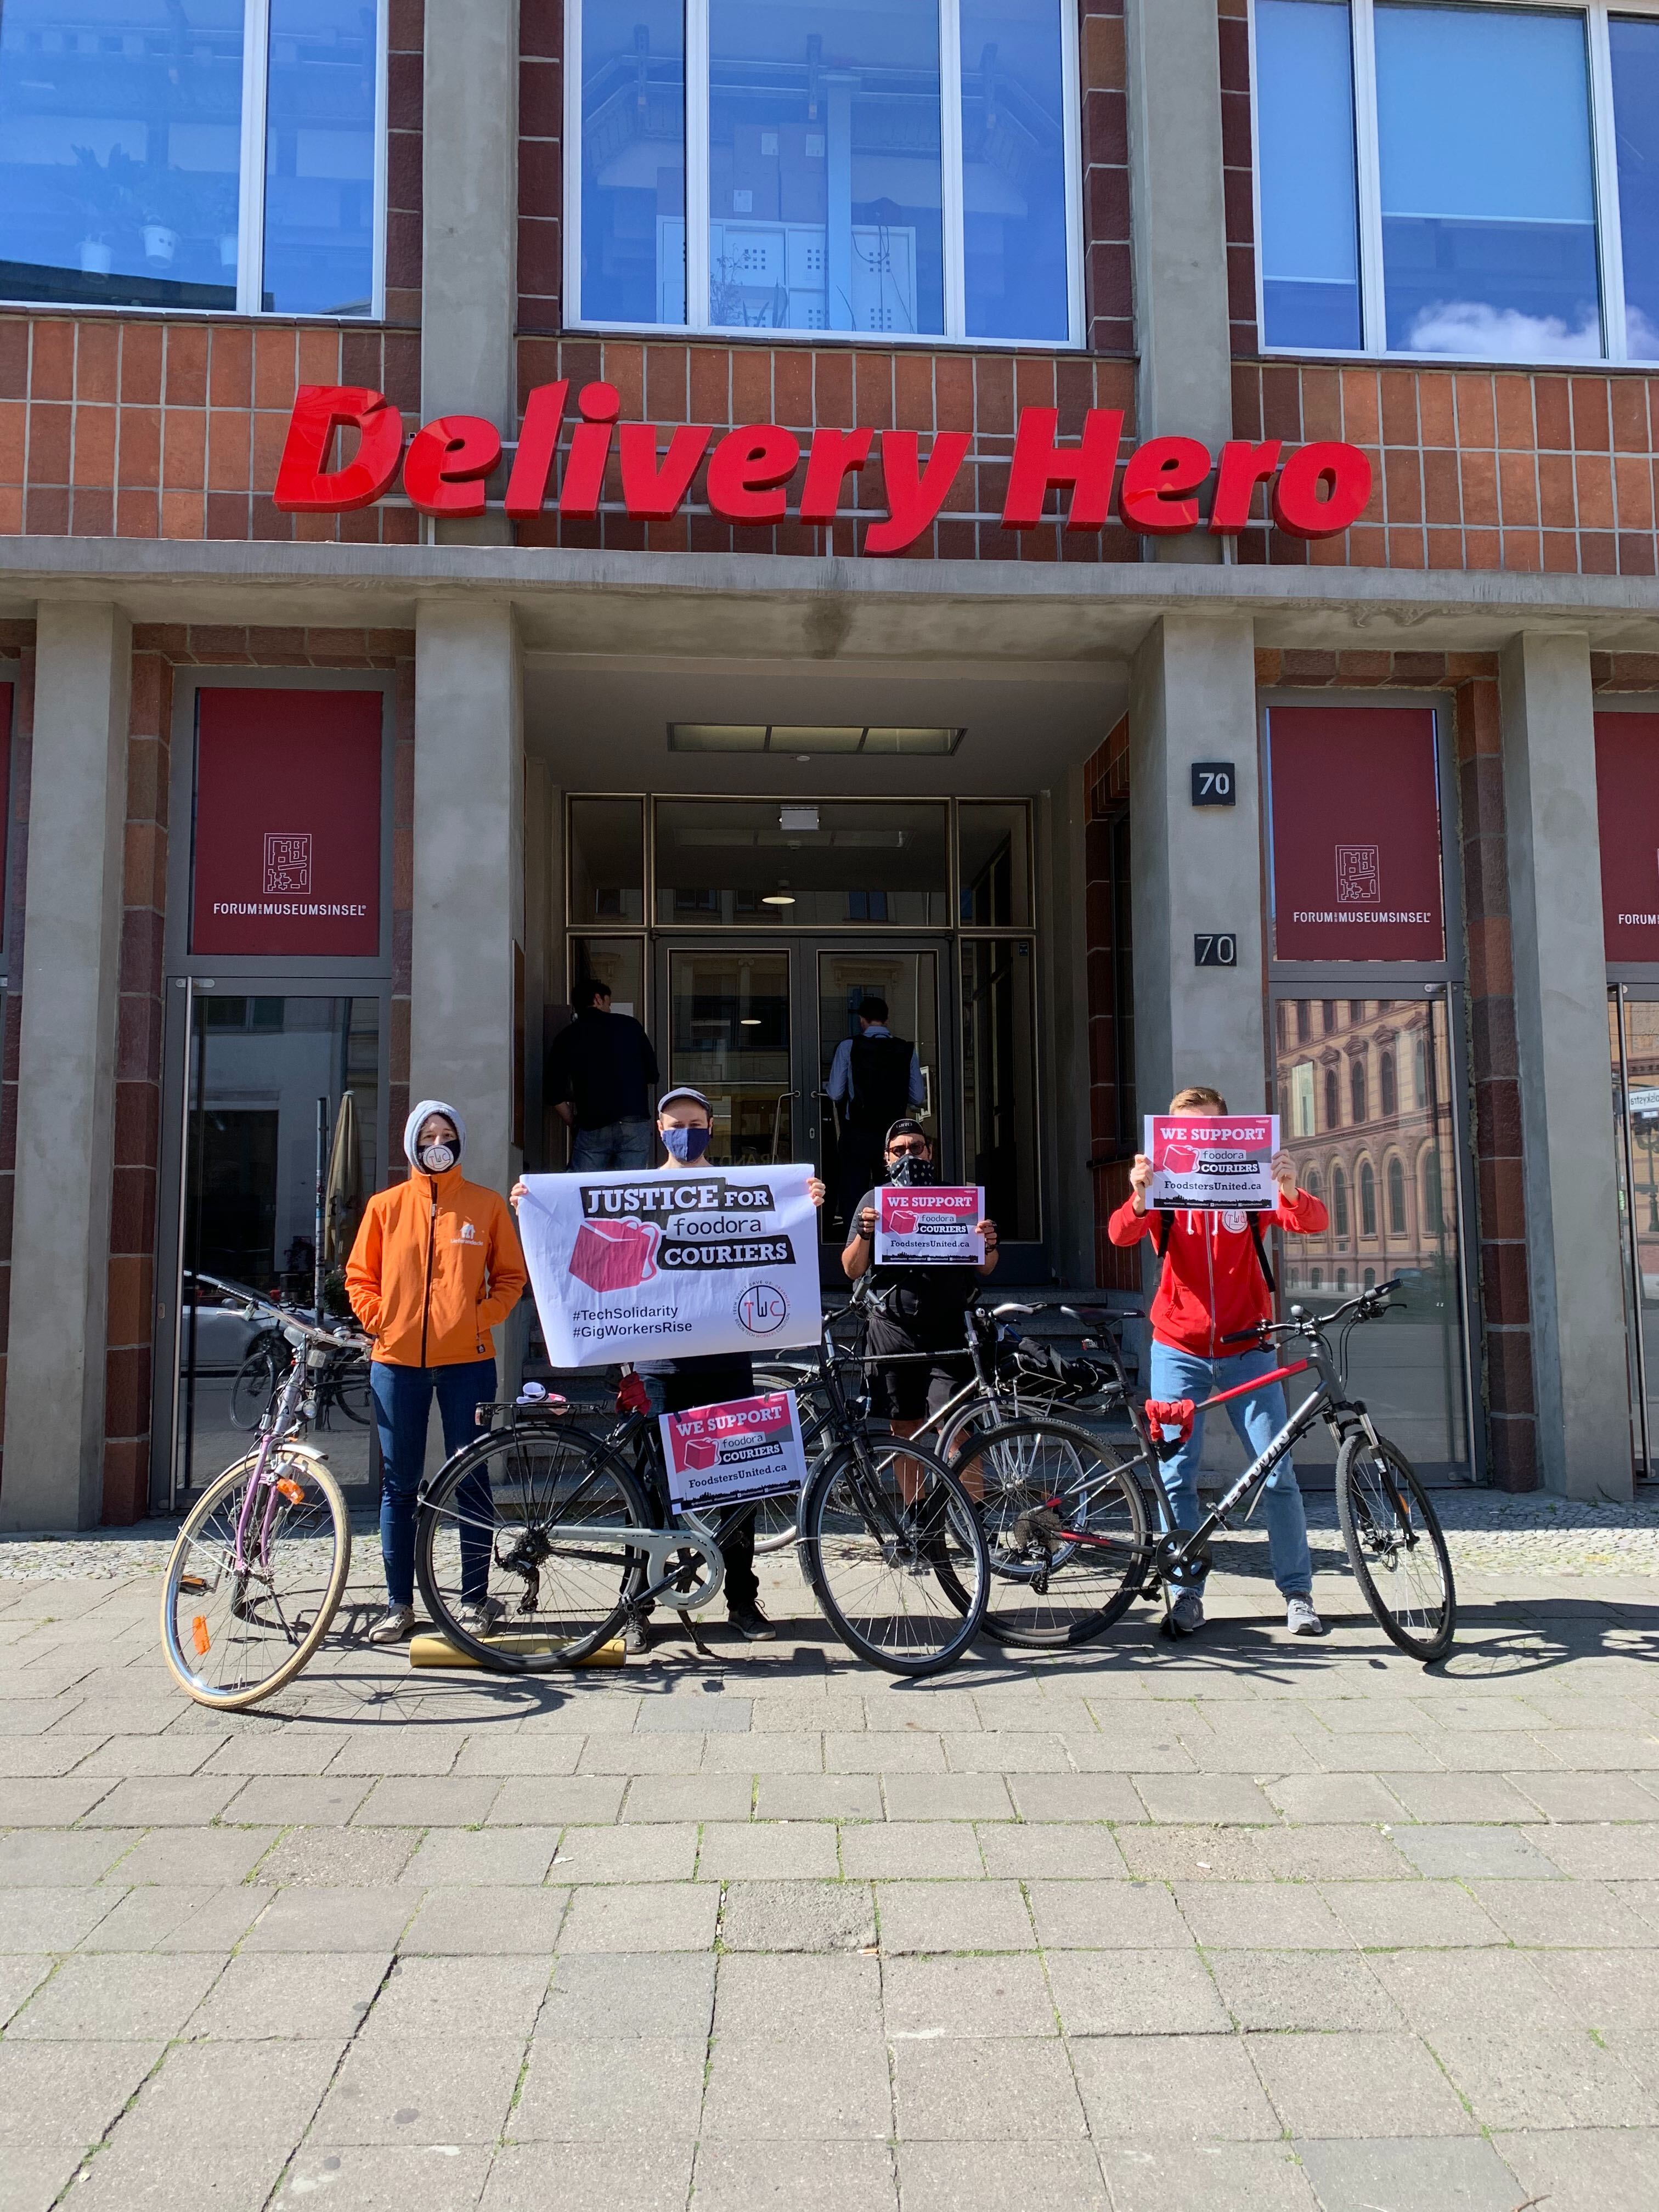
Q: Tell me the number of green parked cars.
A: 0